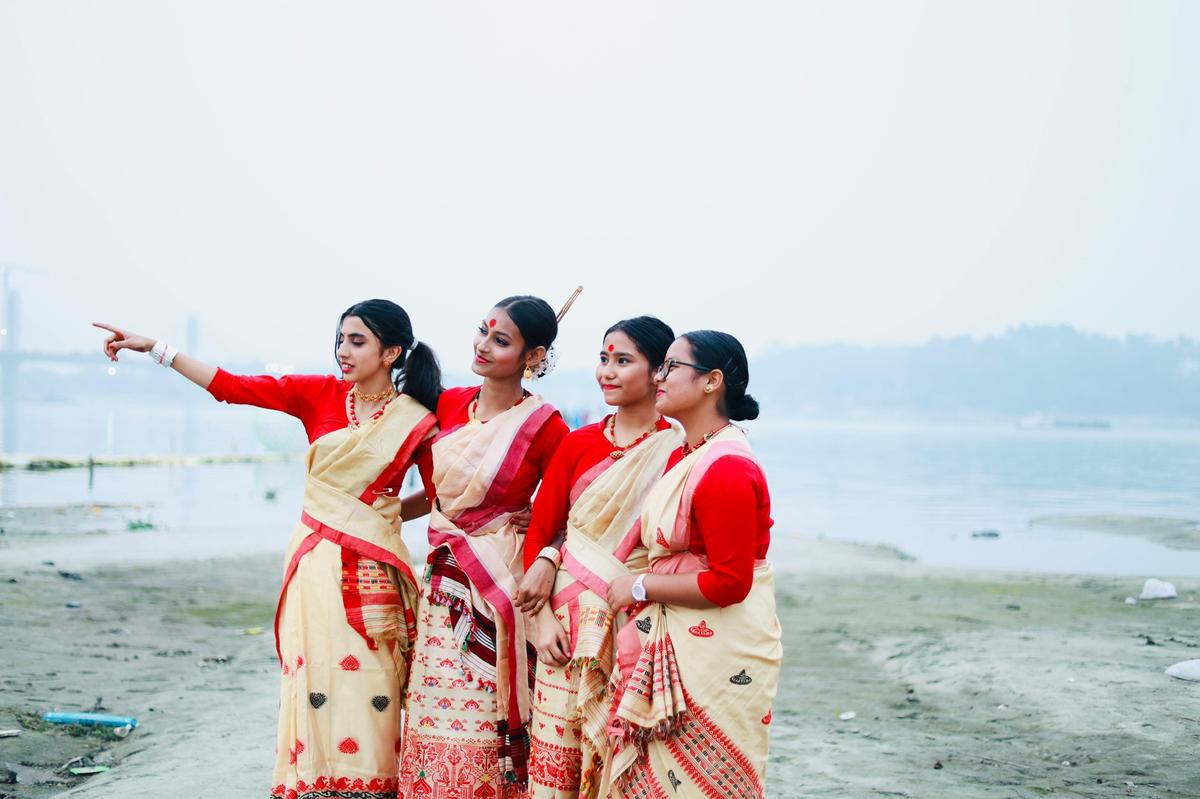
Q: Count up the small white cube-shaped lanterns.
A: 0